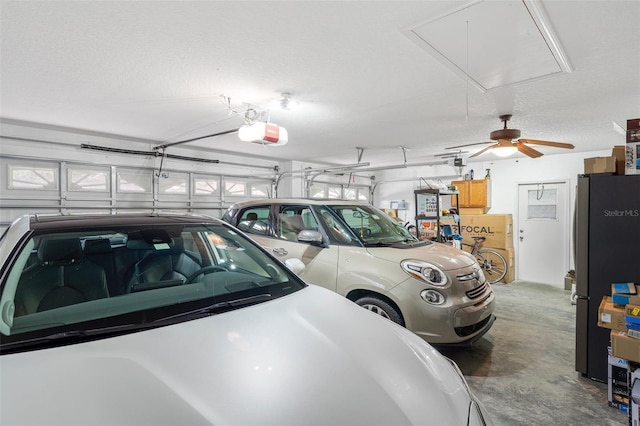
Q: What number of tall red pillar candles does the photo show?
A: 0